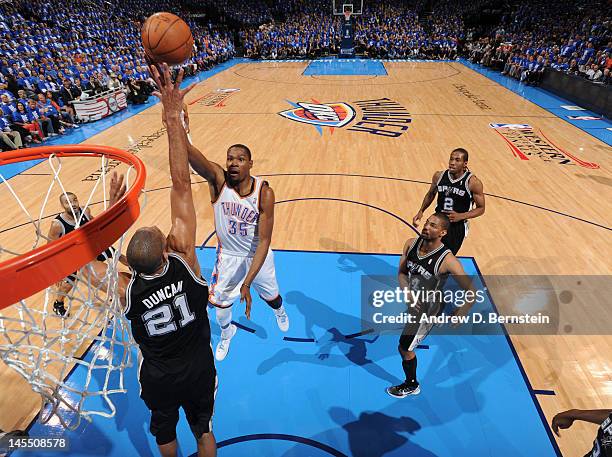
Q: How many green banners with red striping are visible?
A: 0